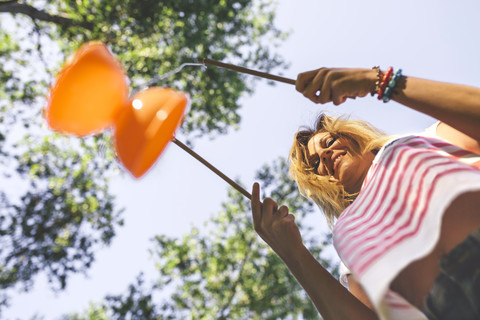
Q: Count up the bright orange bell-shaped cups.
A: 2